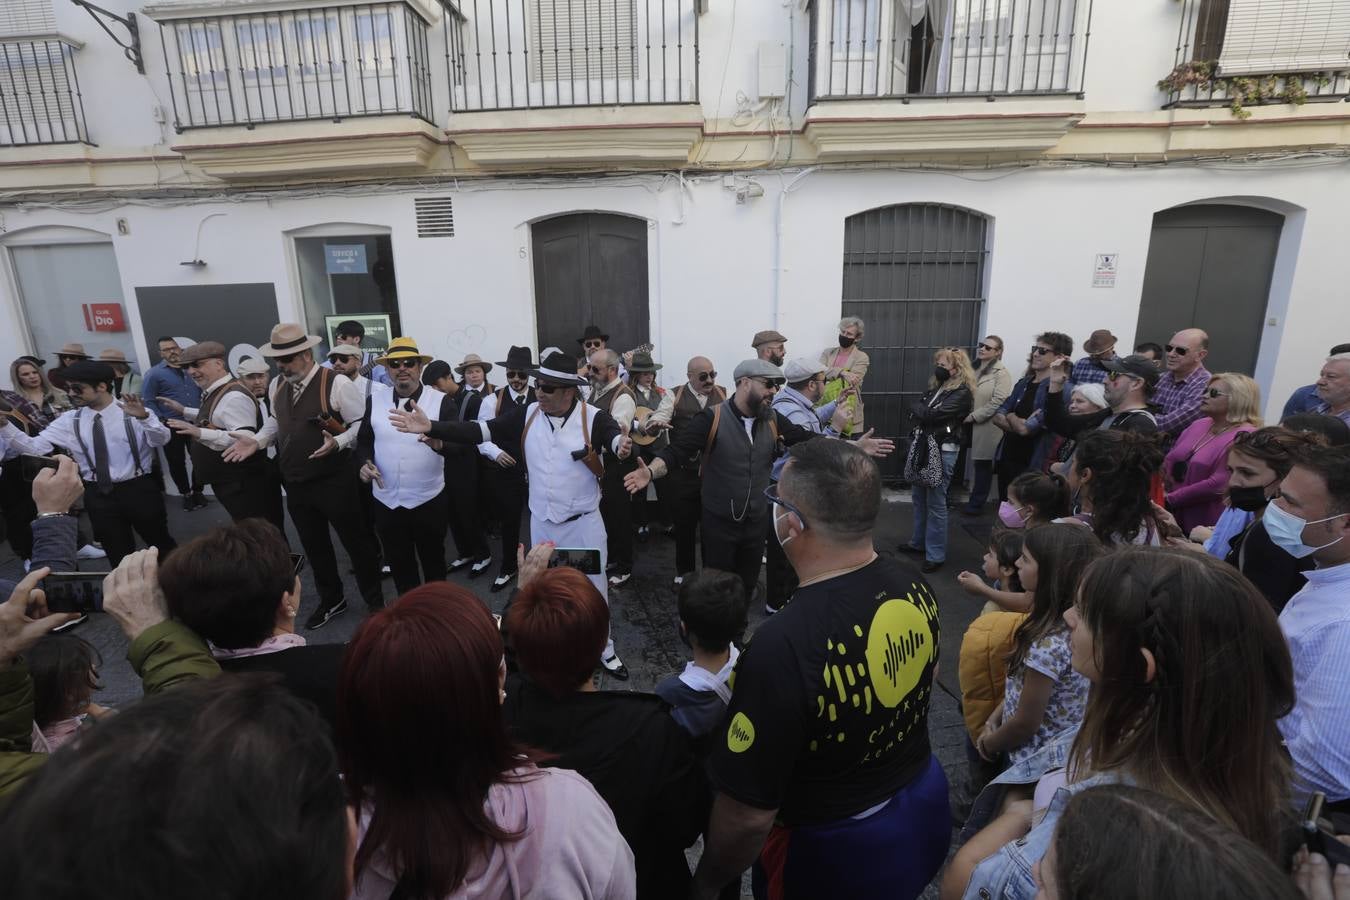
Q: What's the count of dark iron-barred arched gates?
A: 1